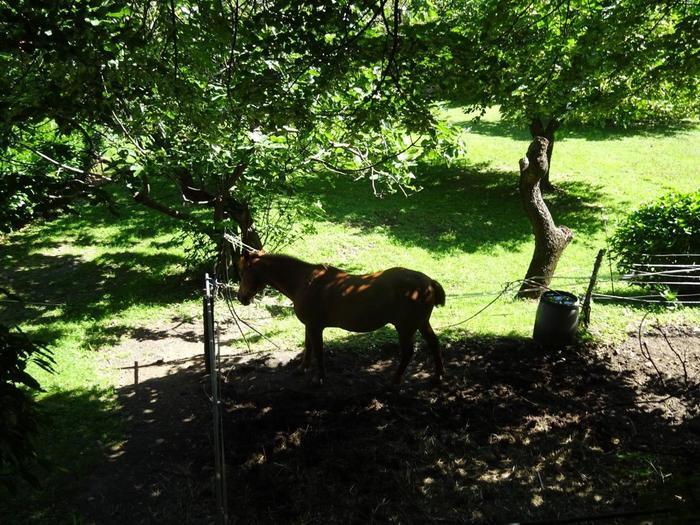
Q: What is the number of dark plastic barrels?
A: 1